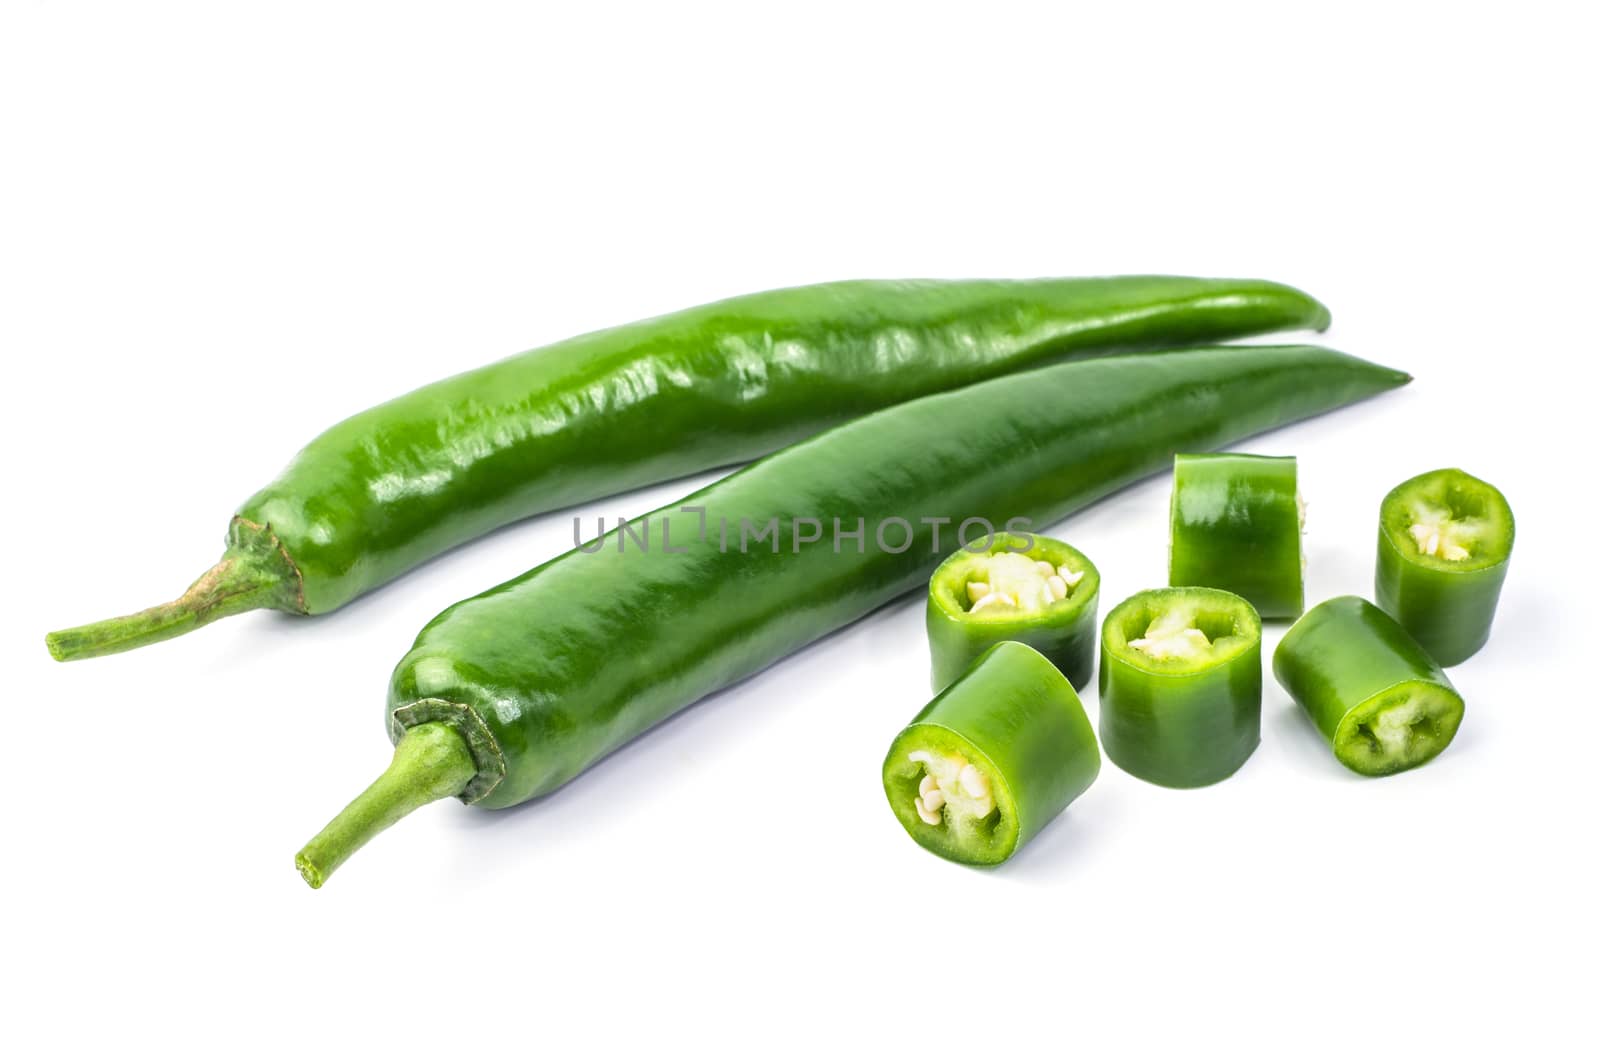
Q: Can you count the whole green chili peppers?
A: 2